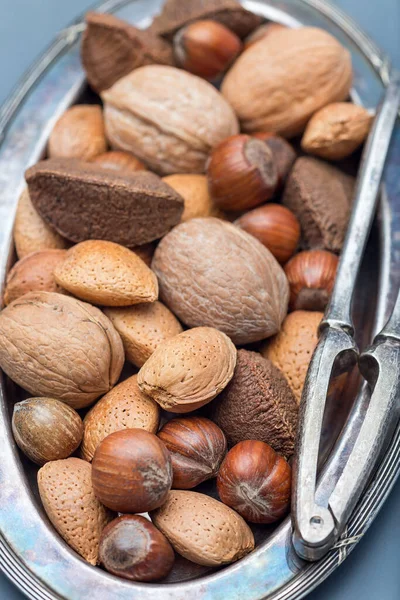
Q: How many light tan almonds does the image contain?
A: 12